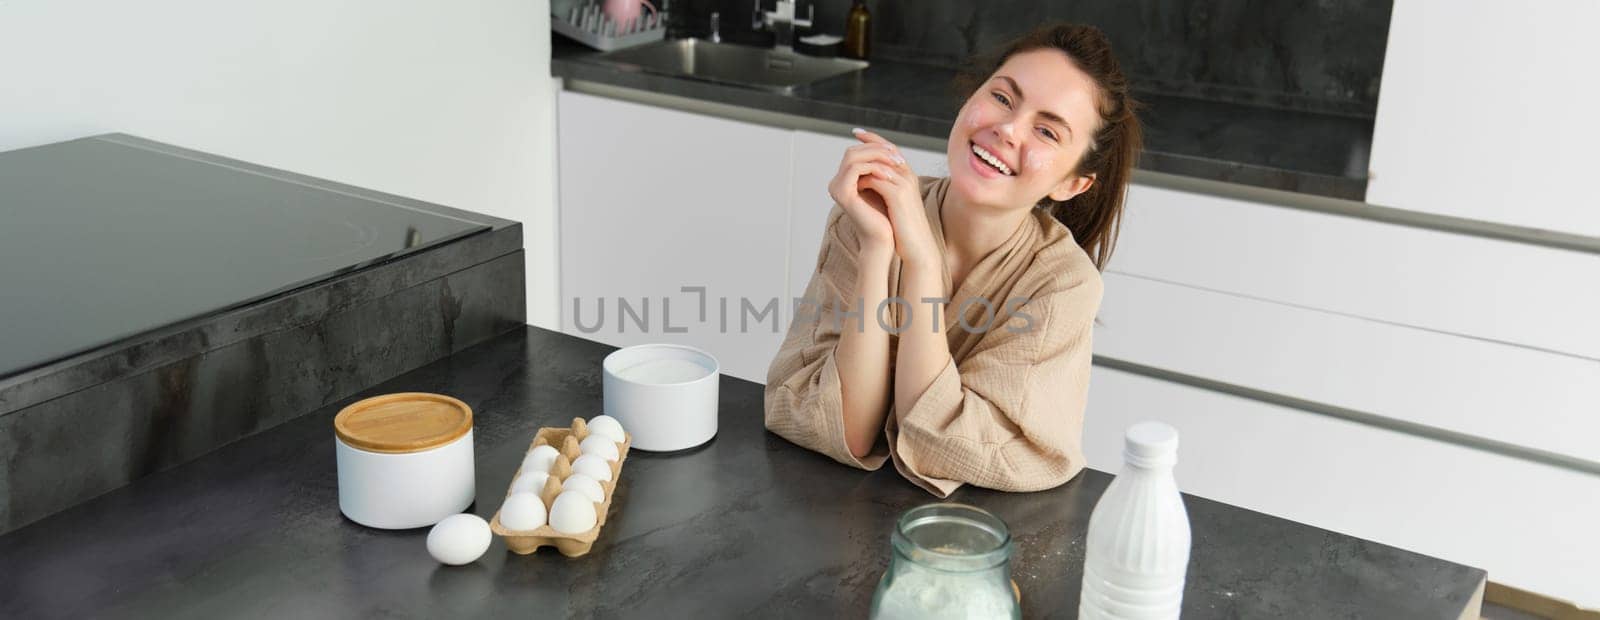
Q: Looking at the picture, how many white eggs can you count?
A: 9